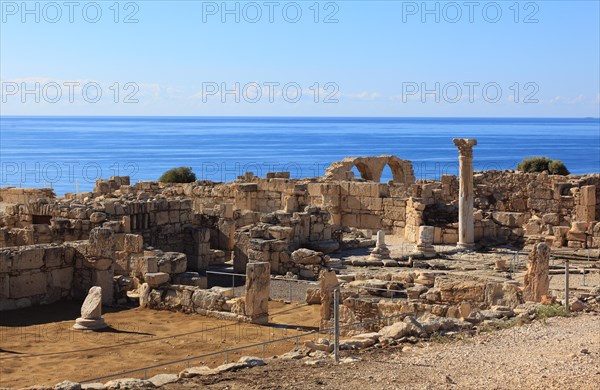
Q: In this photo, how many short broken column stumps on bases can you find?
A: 3